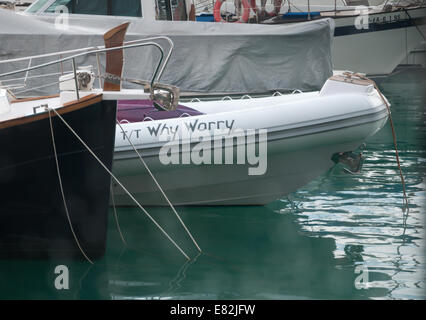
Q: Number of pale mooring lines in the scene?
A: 4